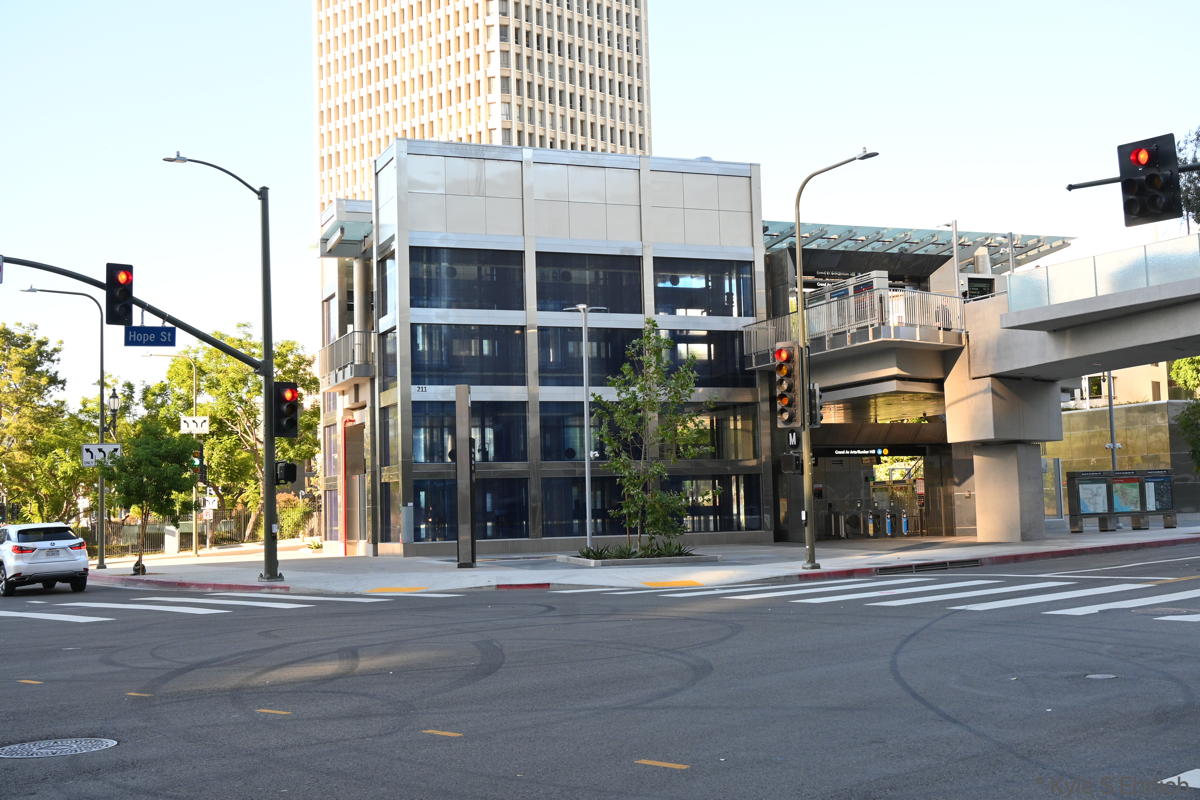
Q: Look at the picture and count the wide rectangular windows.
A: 12